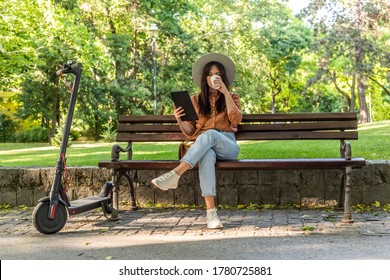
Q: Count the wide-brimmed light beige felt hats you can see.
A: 1